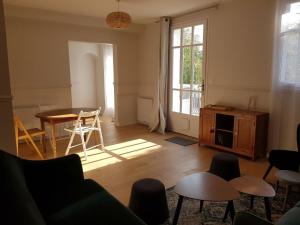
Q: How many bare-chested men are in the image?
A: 0